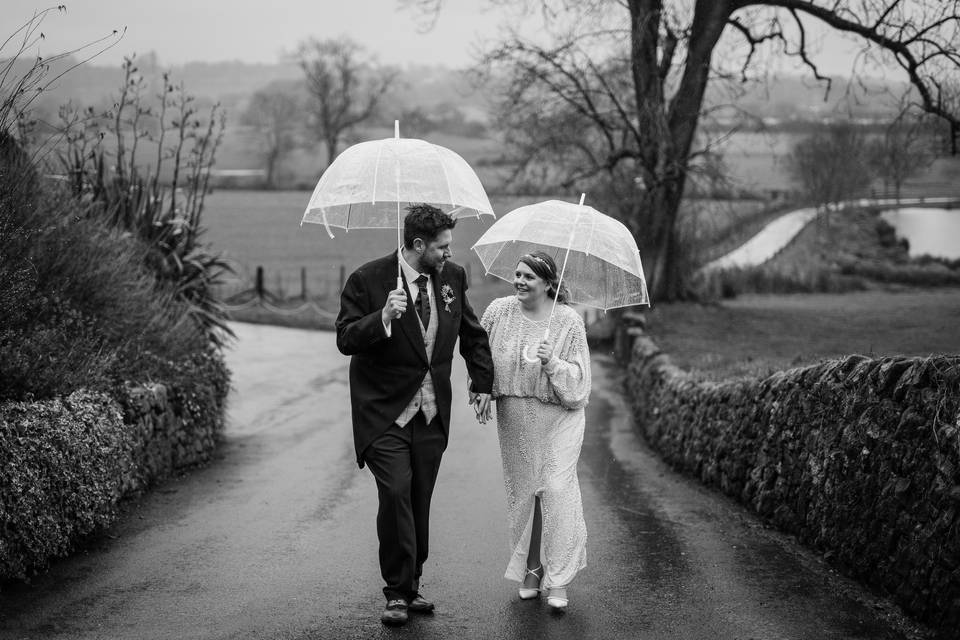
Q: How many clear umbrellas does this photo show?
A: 2